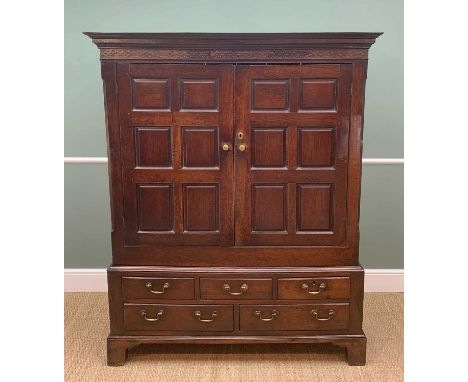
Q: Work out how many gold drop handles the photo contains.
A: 7